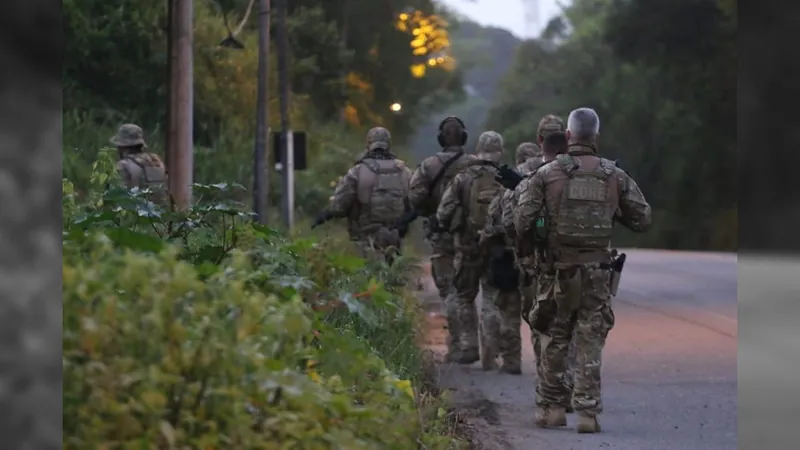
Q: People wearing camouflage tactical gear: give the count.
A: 8